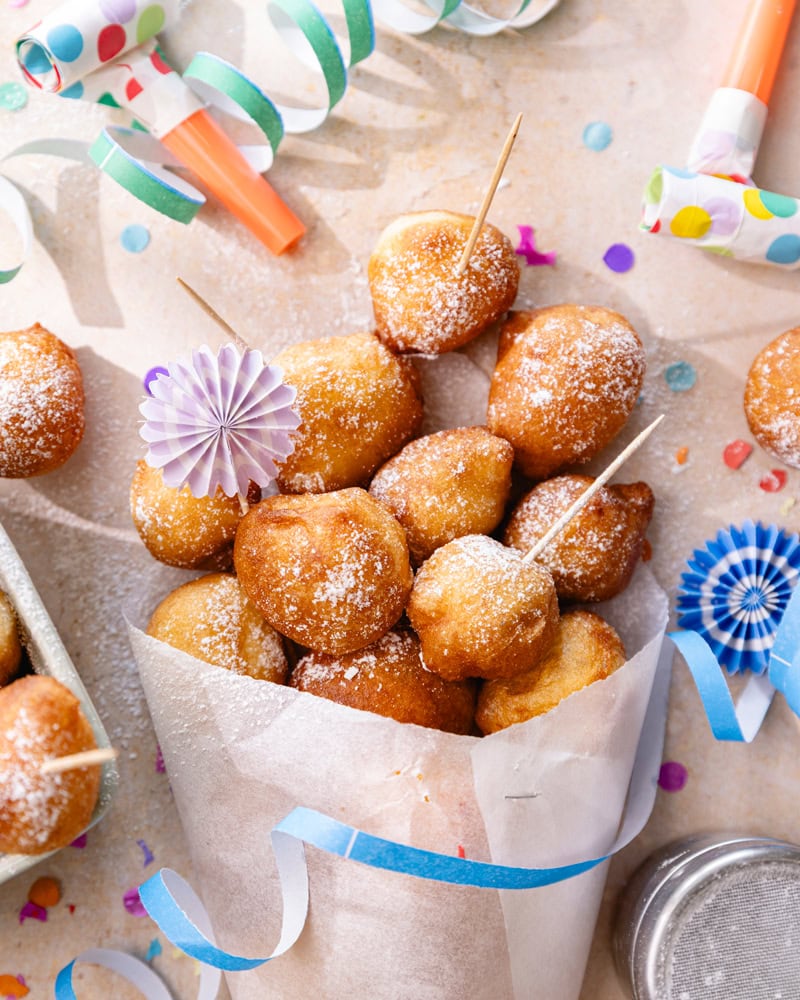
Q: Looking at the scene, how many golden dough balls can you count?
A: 15